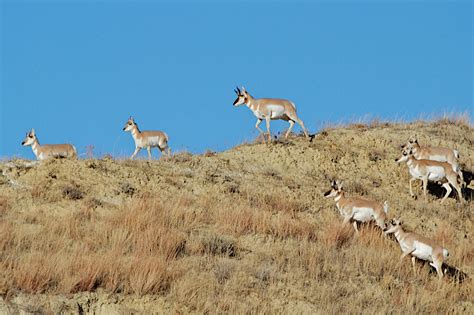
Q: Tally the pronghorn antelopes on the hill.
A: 7